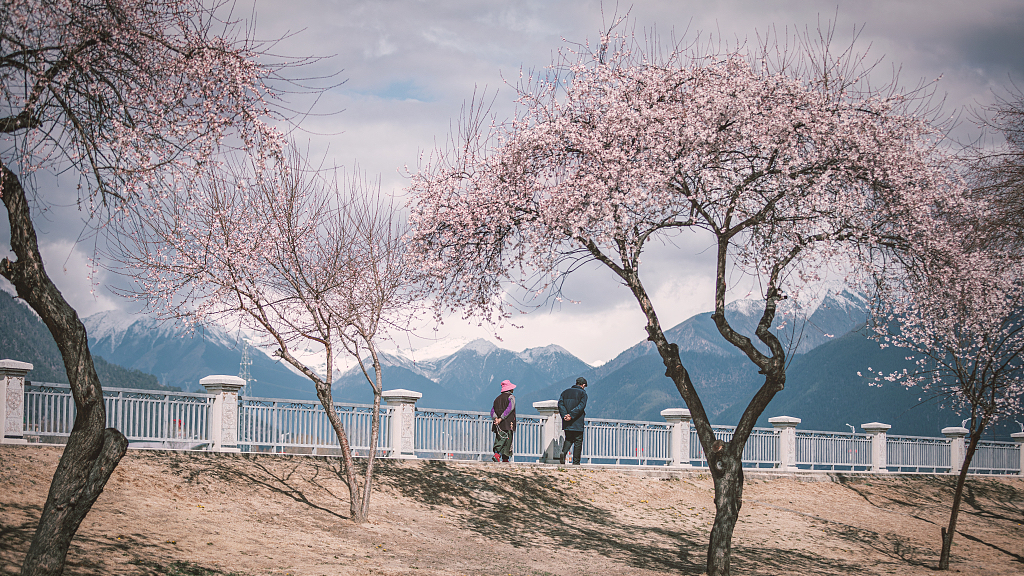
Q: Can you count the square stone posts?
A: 9